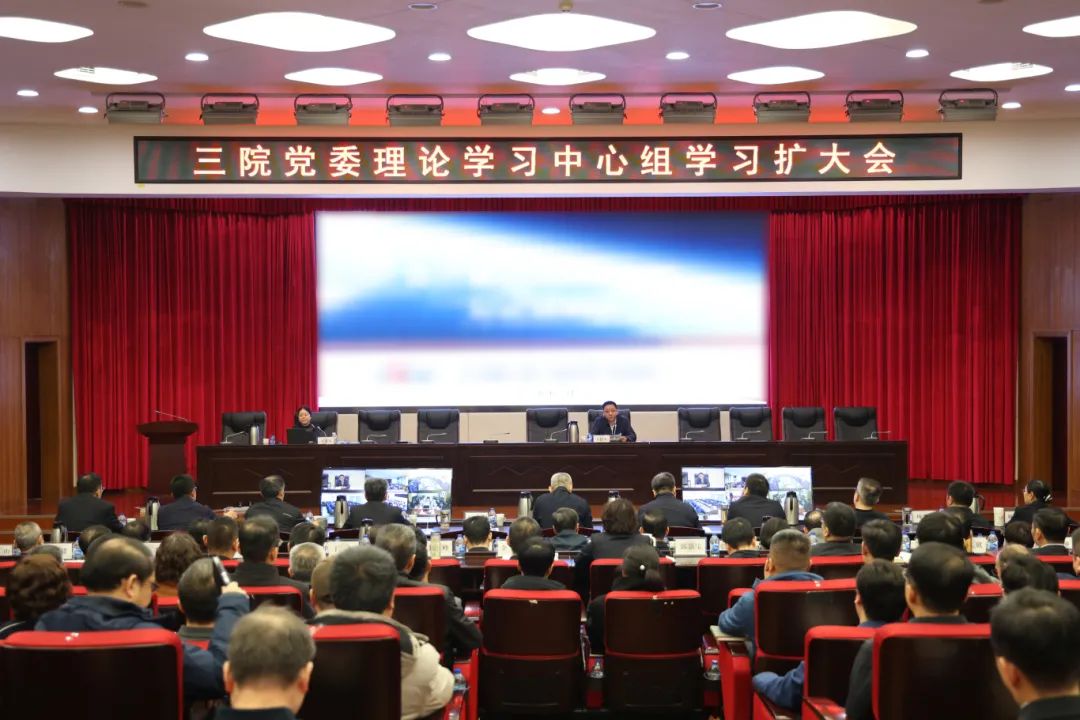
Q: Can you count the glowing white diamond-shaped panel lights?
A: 10